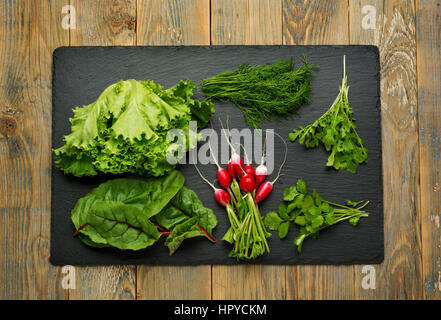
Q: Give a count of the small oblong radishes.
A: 8